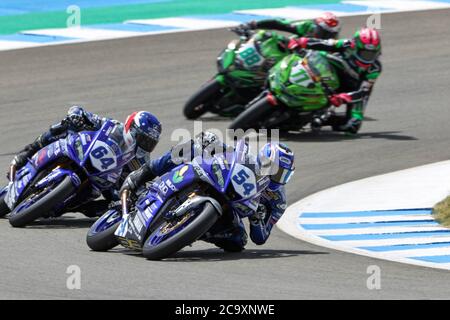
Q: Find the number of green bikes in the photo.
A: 2